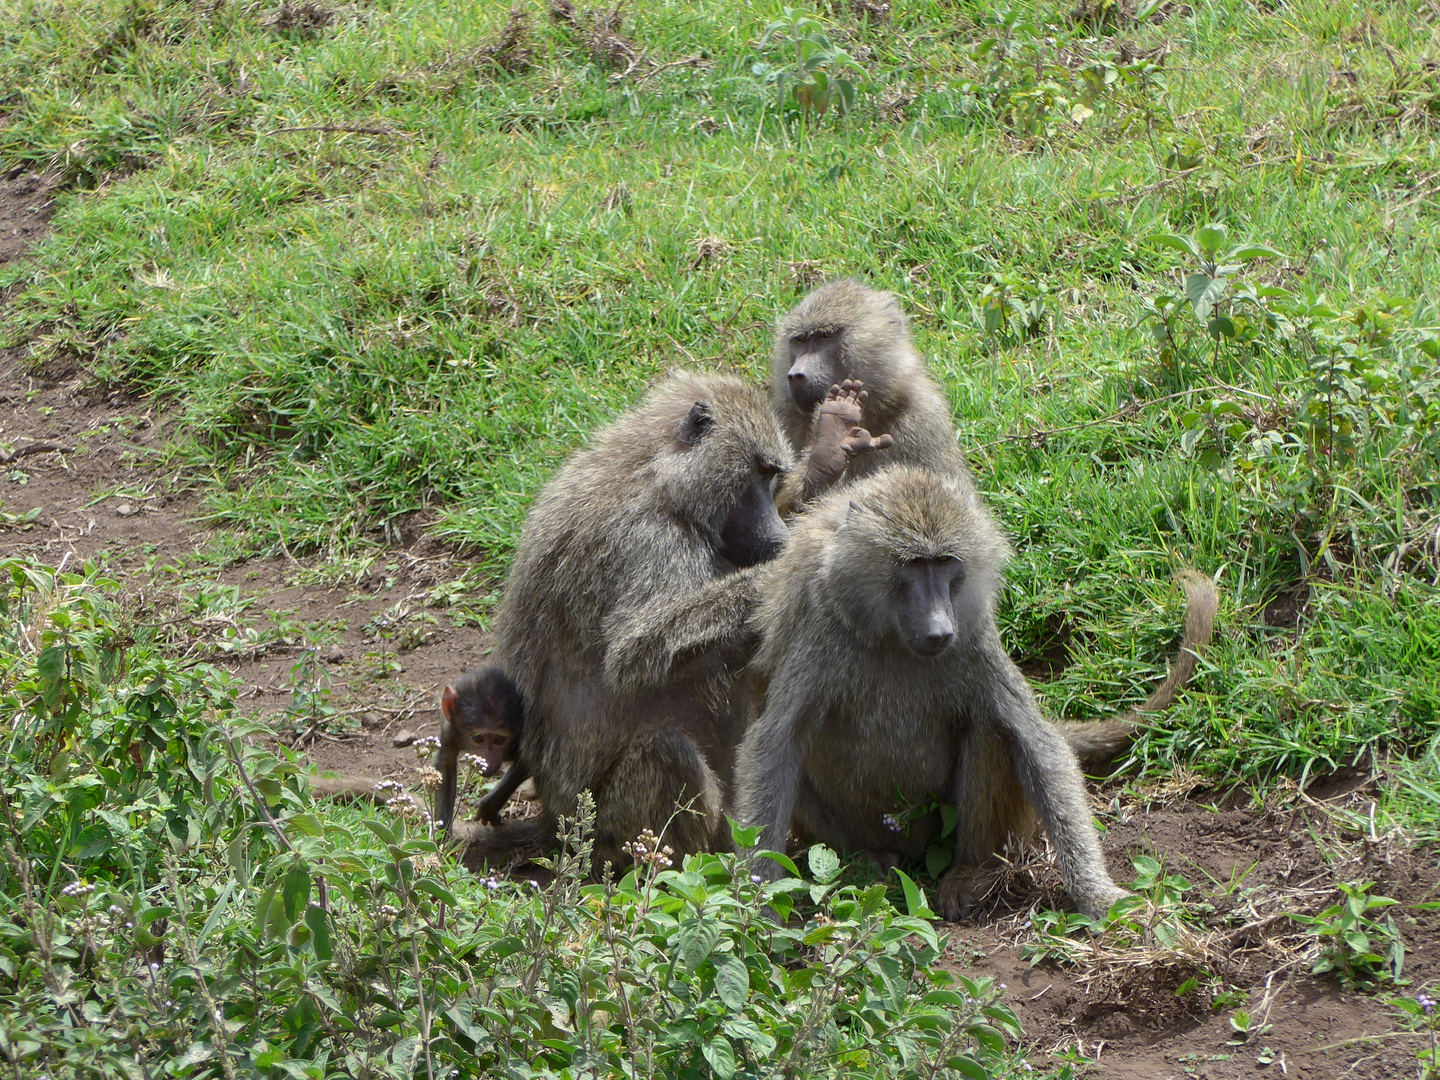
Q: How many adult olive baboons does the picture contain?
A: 3